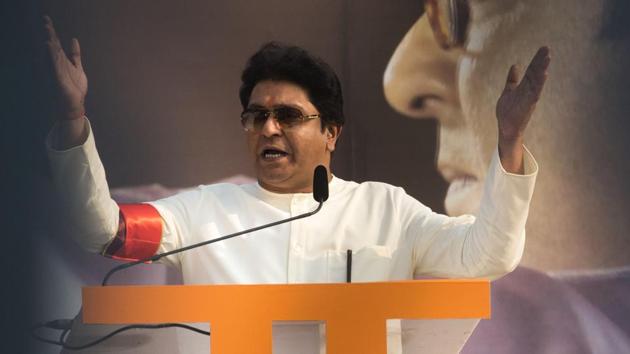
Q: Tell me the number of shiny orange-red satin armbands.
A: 1